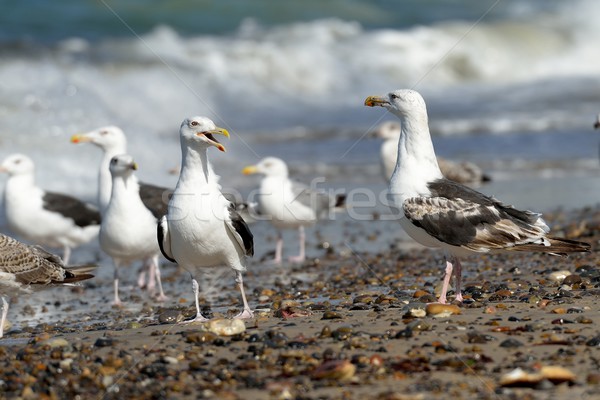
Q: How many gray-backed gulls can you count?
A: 1